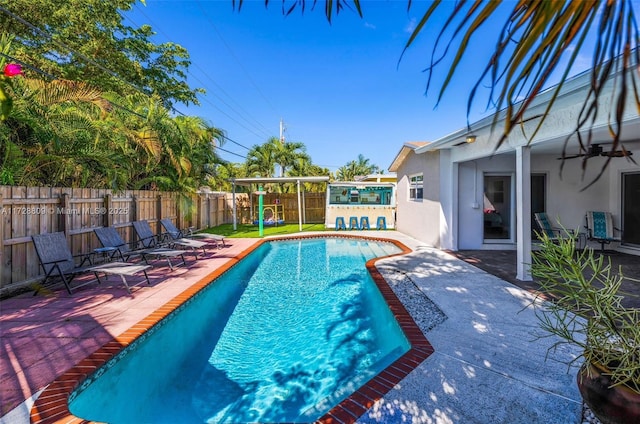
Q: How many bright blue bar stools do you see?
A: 4